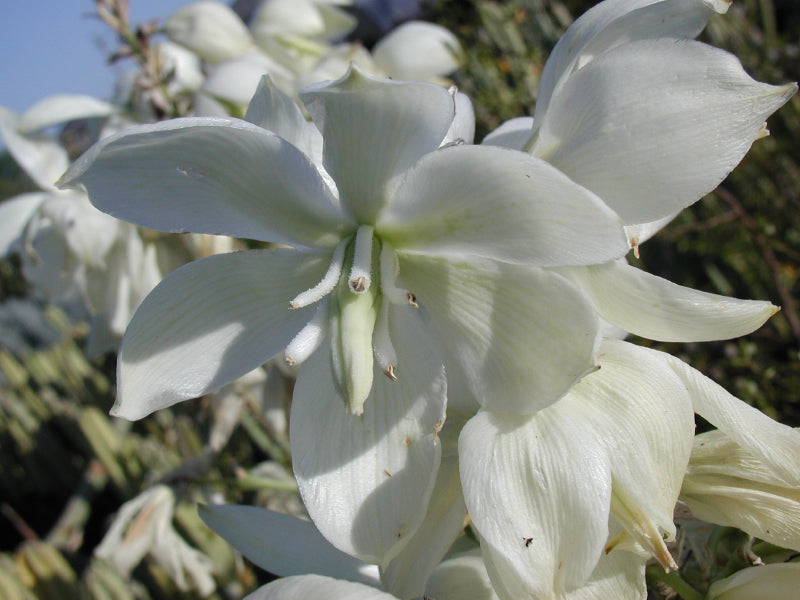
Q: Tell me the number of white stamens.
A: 5